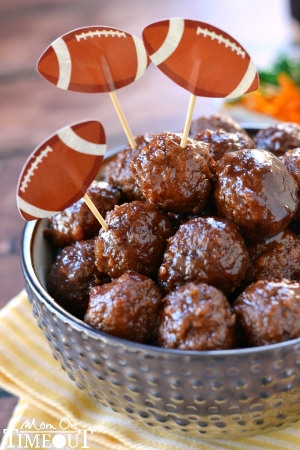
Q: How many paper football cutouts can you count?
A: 3